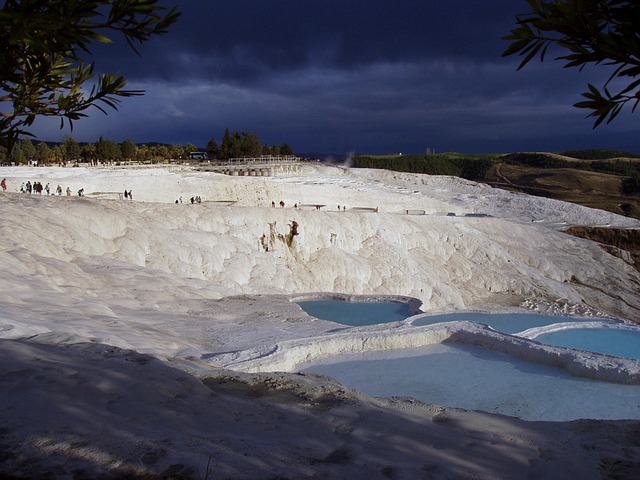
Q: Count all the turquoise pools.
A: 4